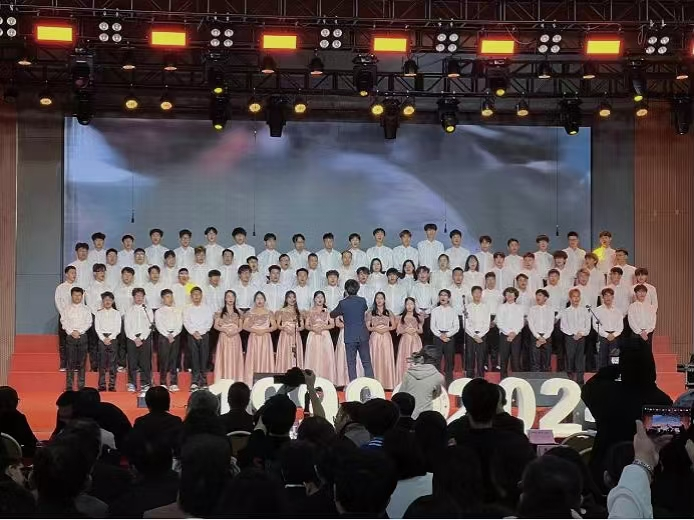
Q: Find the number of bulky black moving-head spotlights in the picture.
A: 12